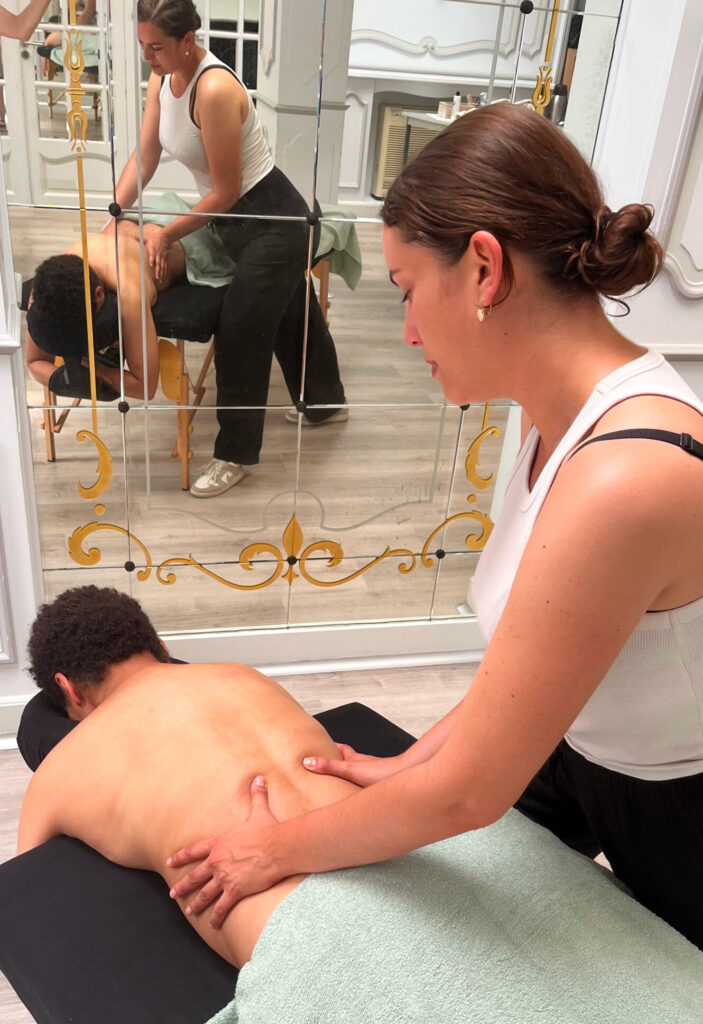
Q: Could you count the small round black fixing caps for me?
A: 9